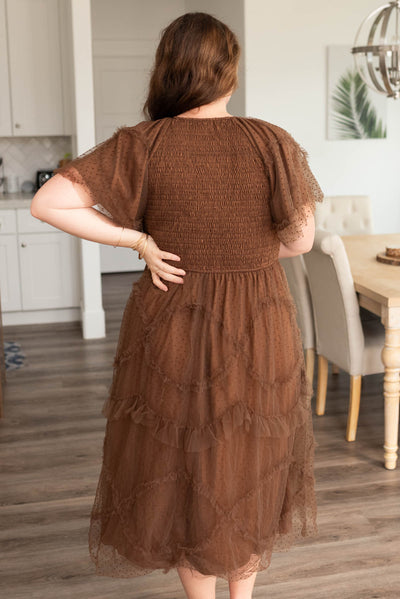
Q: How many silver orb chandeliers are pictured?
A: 1